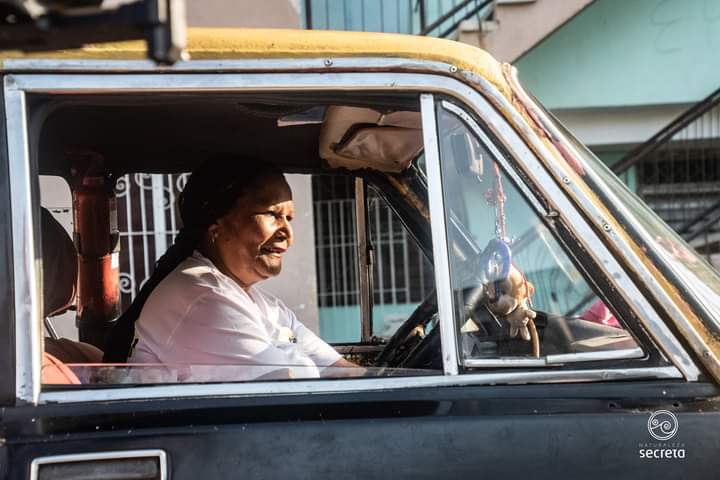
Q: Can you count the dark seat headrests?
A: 1